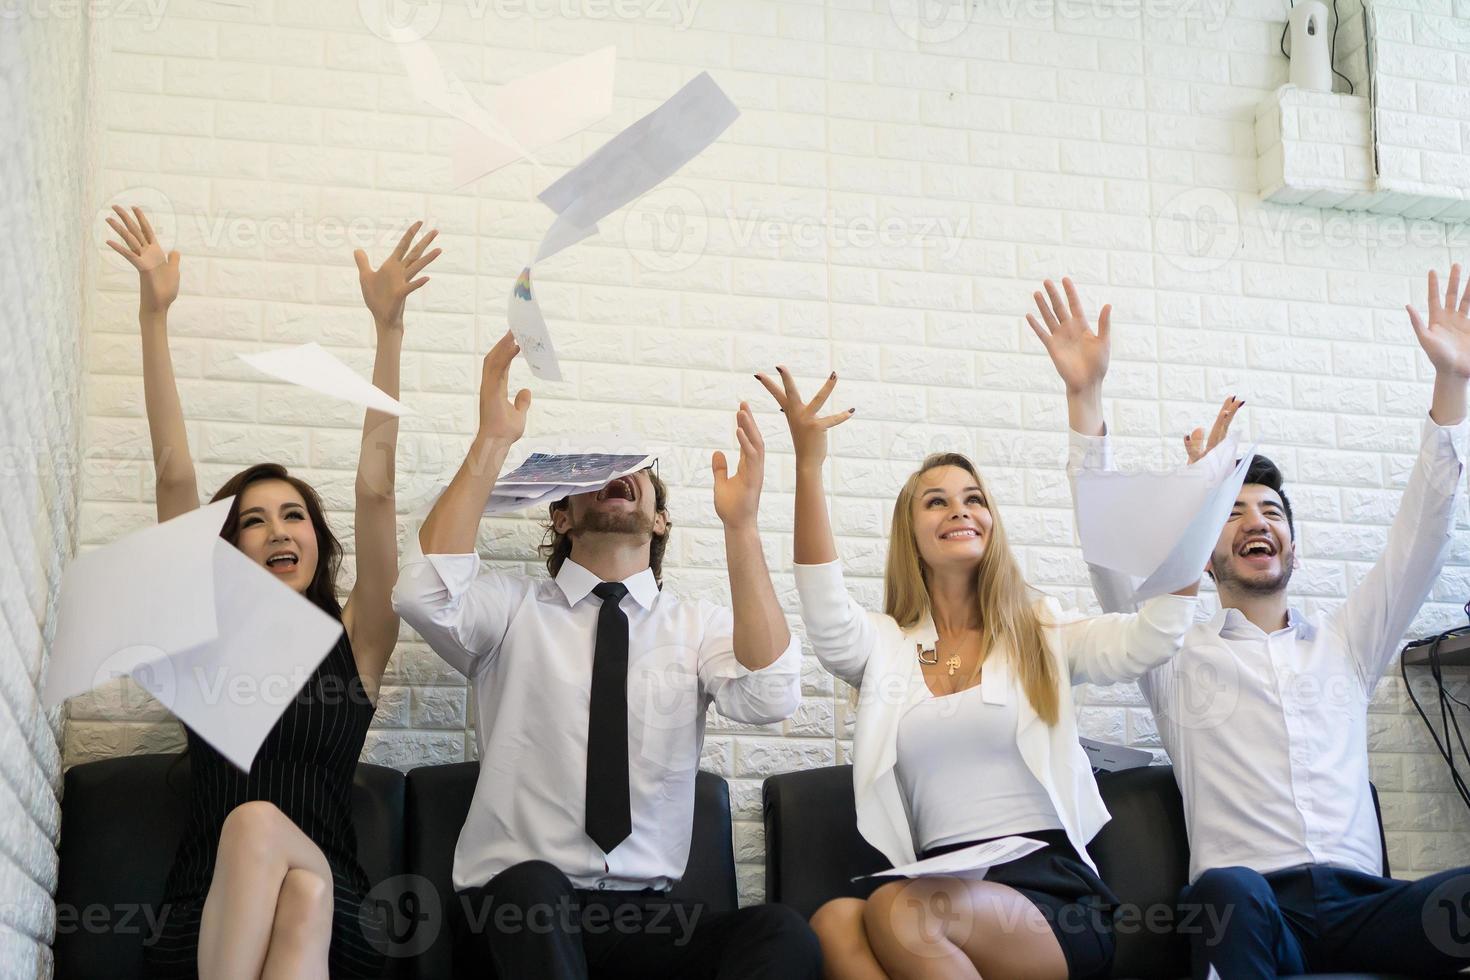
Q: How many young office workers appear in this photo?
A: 4